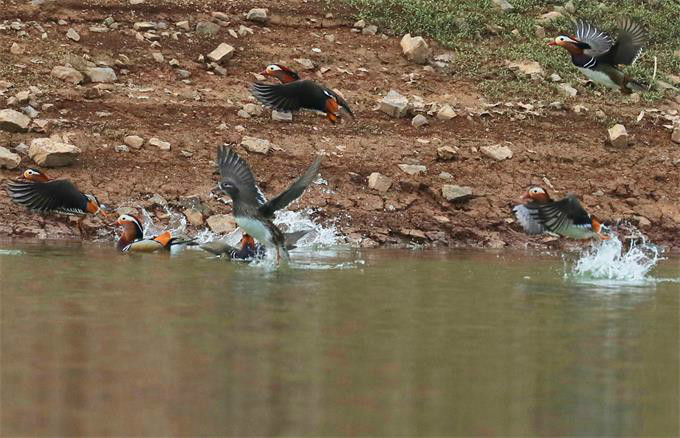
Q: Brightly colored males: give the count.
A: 6